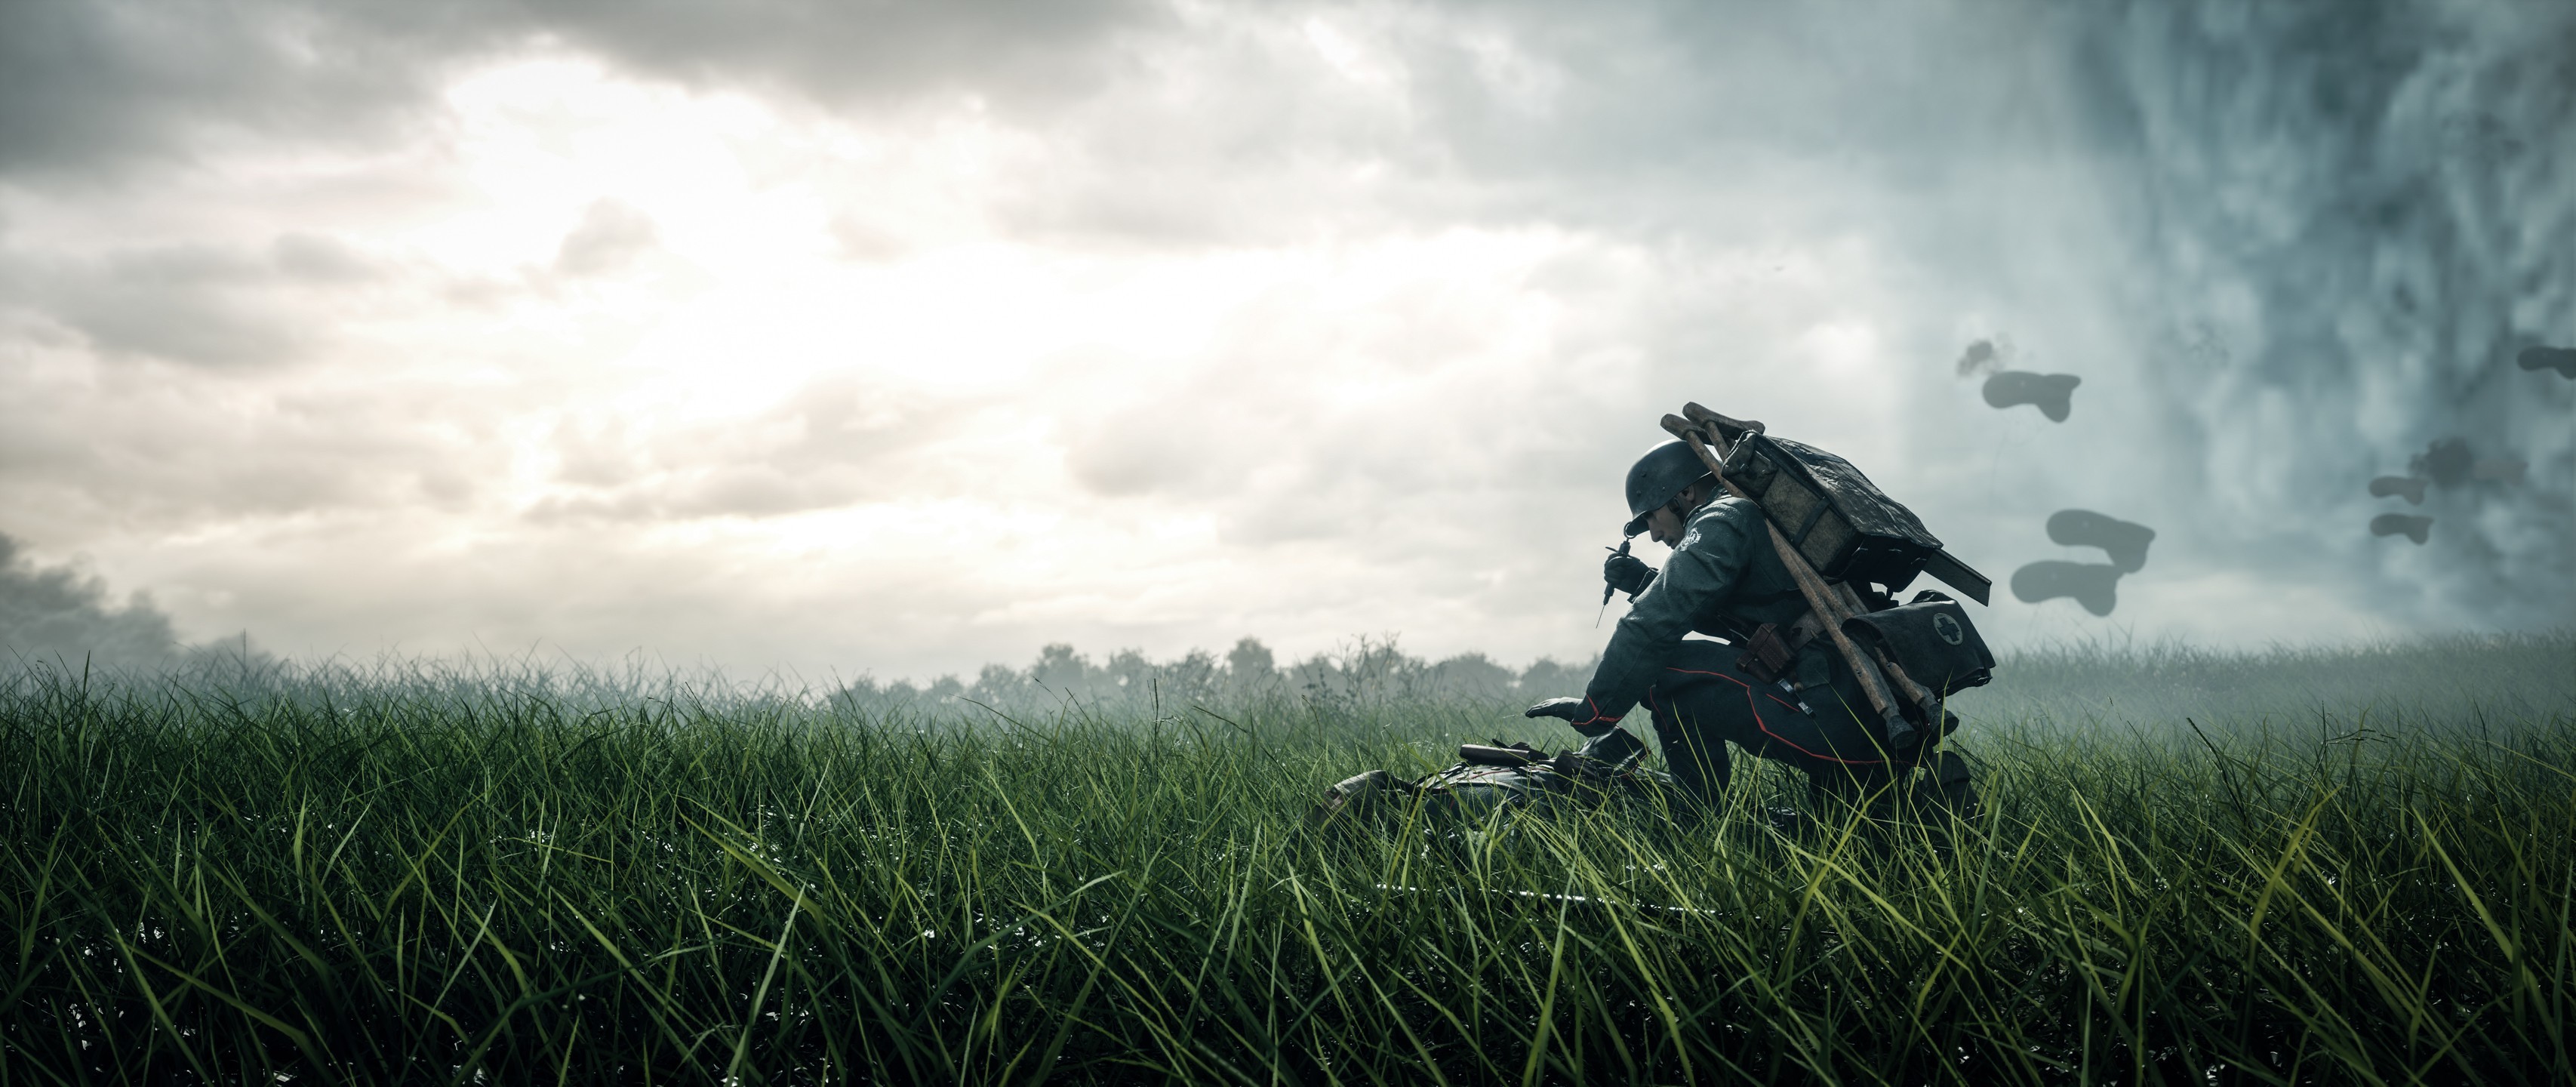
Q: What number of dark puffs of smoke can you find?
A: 2